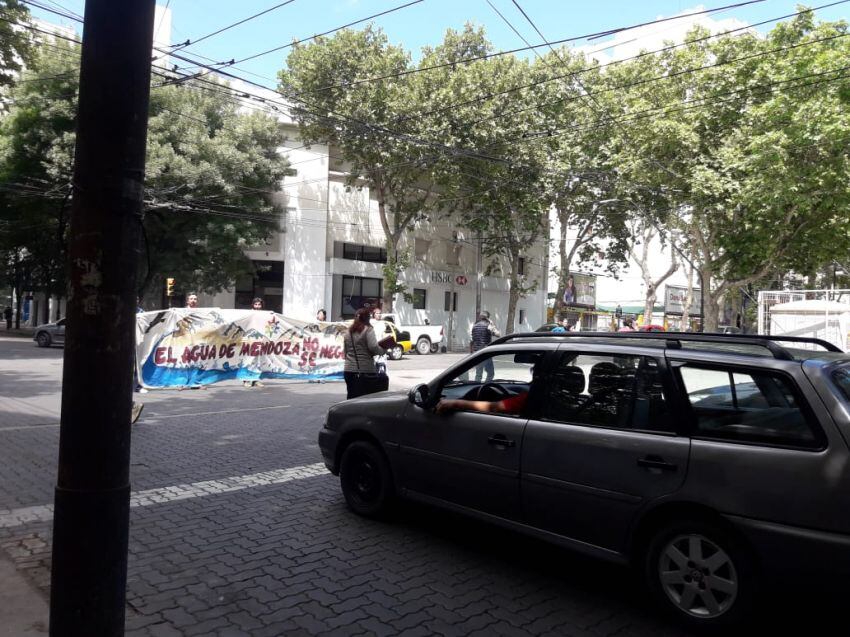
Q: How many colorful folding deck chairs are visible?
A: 0